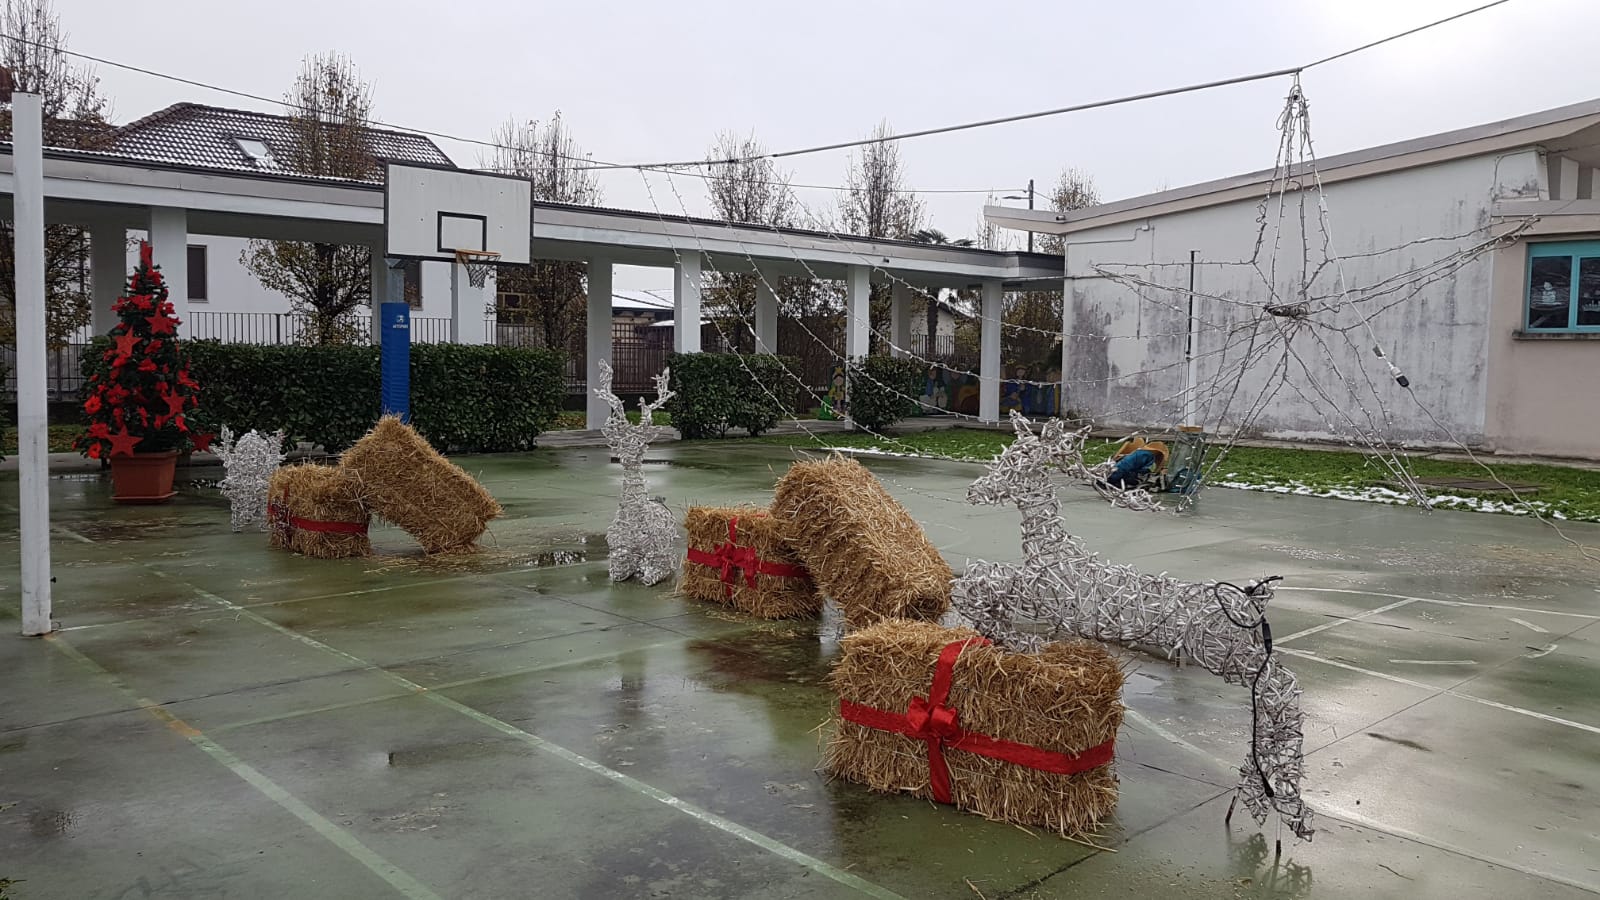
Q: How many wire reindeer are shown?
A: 3